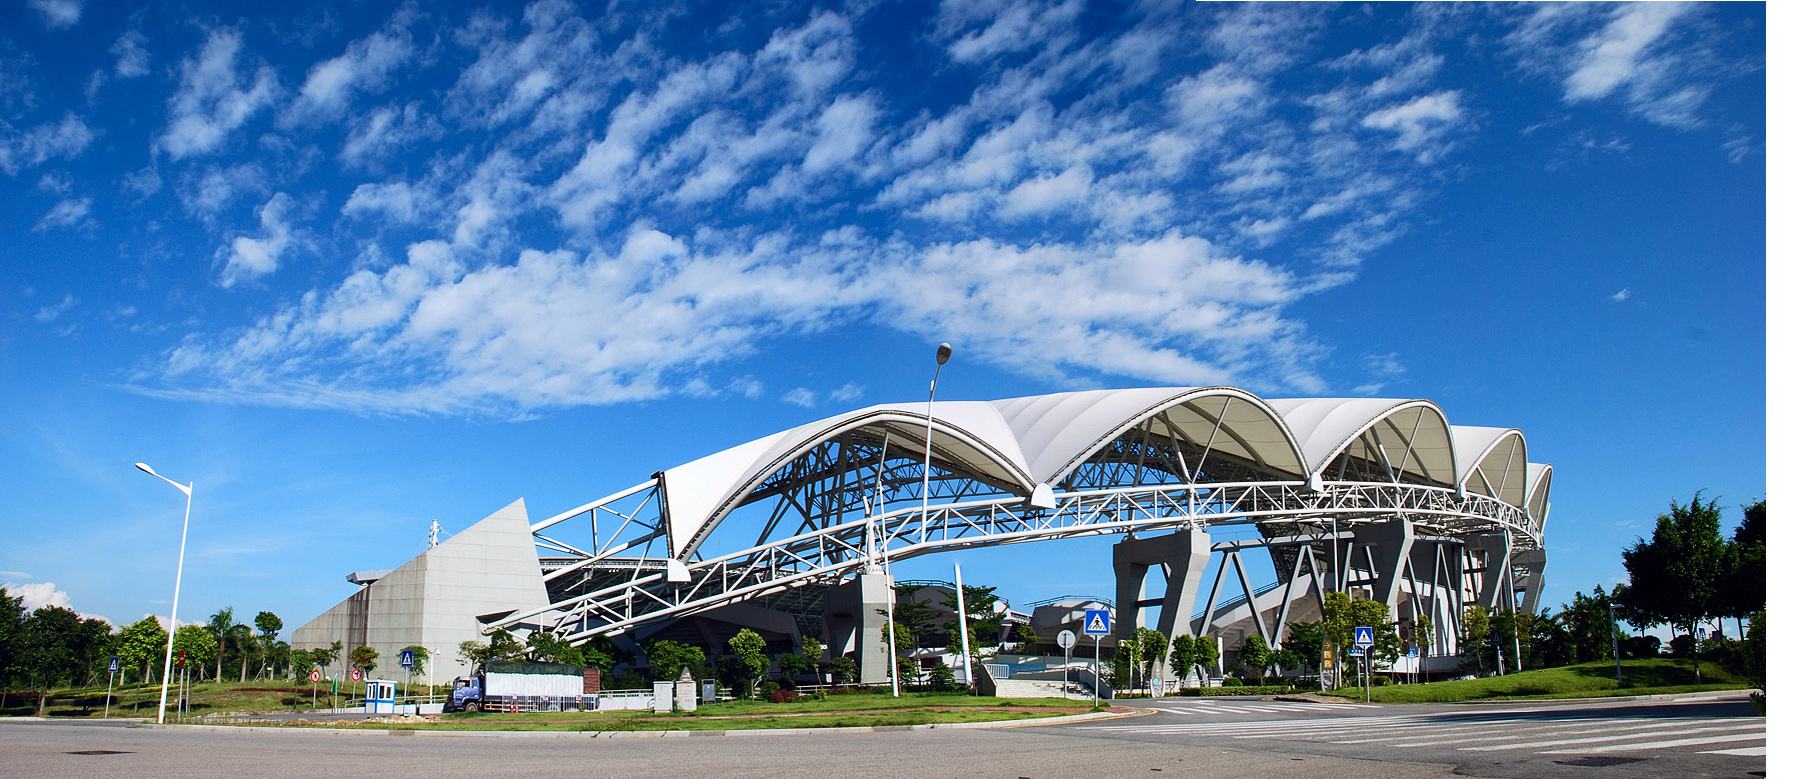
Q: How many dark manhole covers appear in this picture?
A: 2